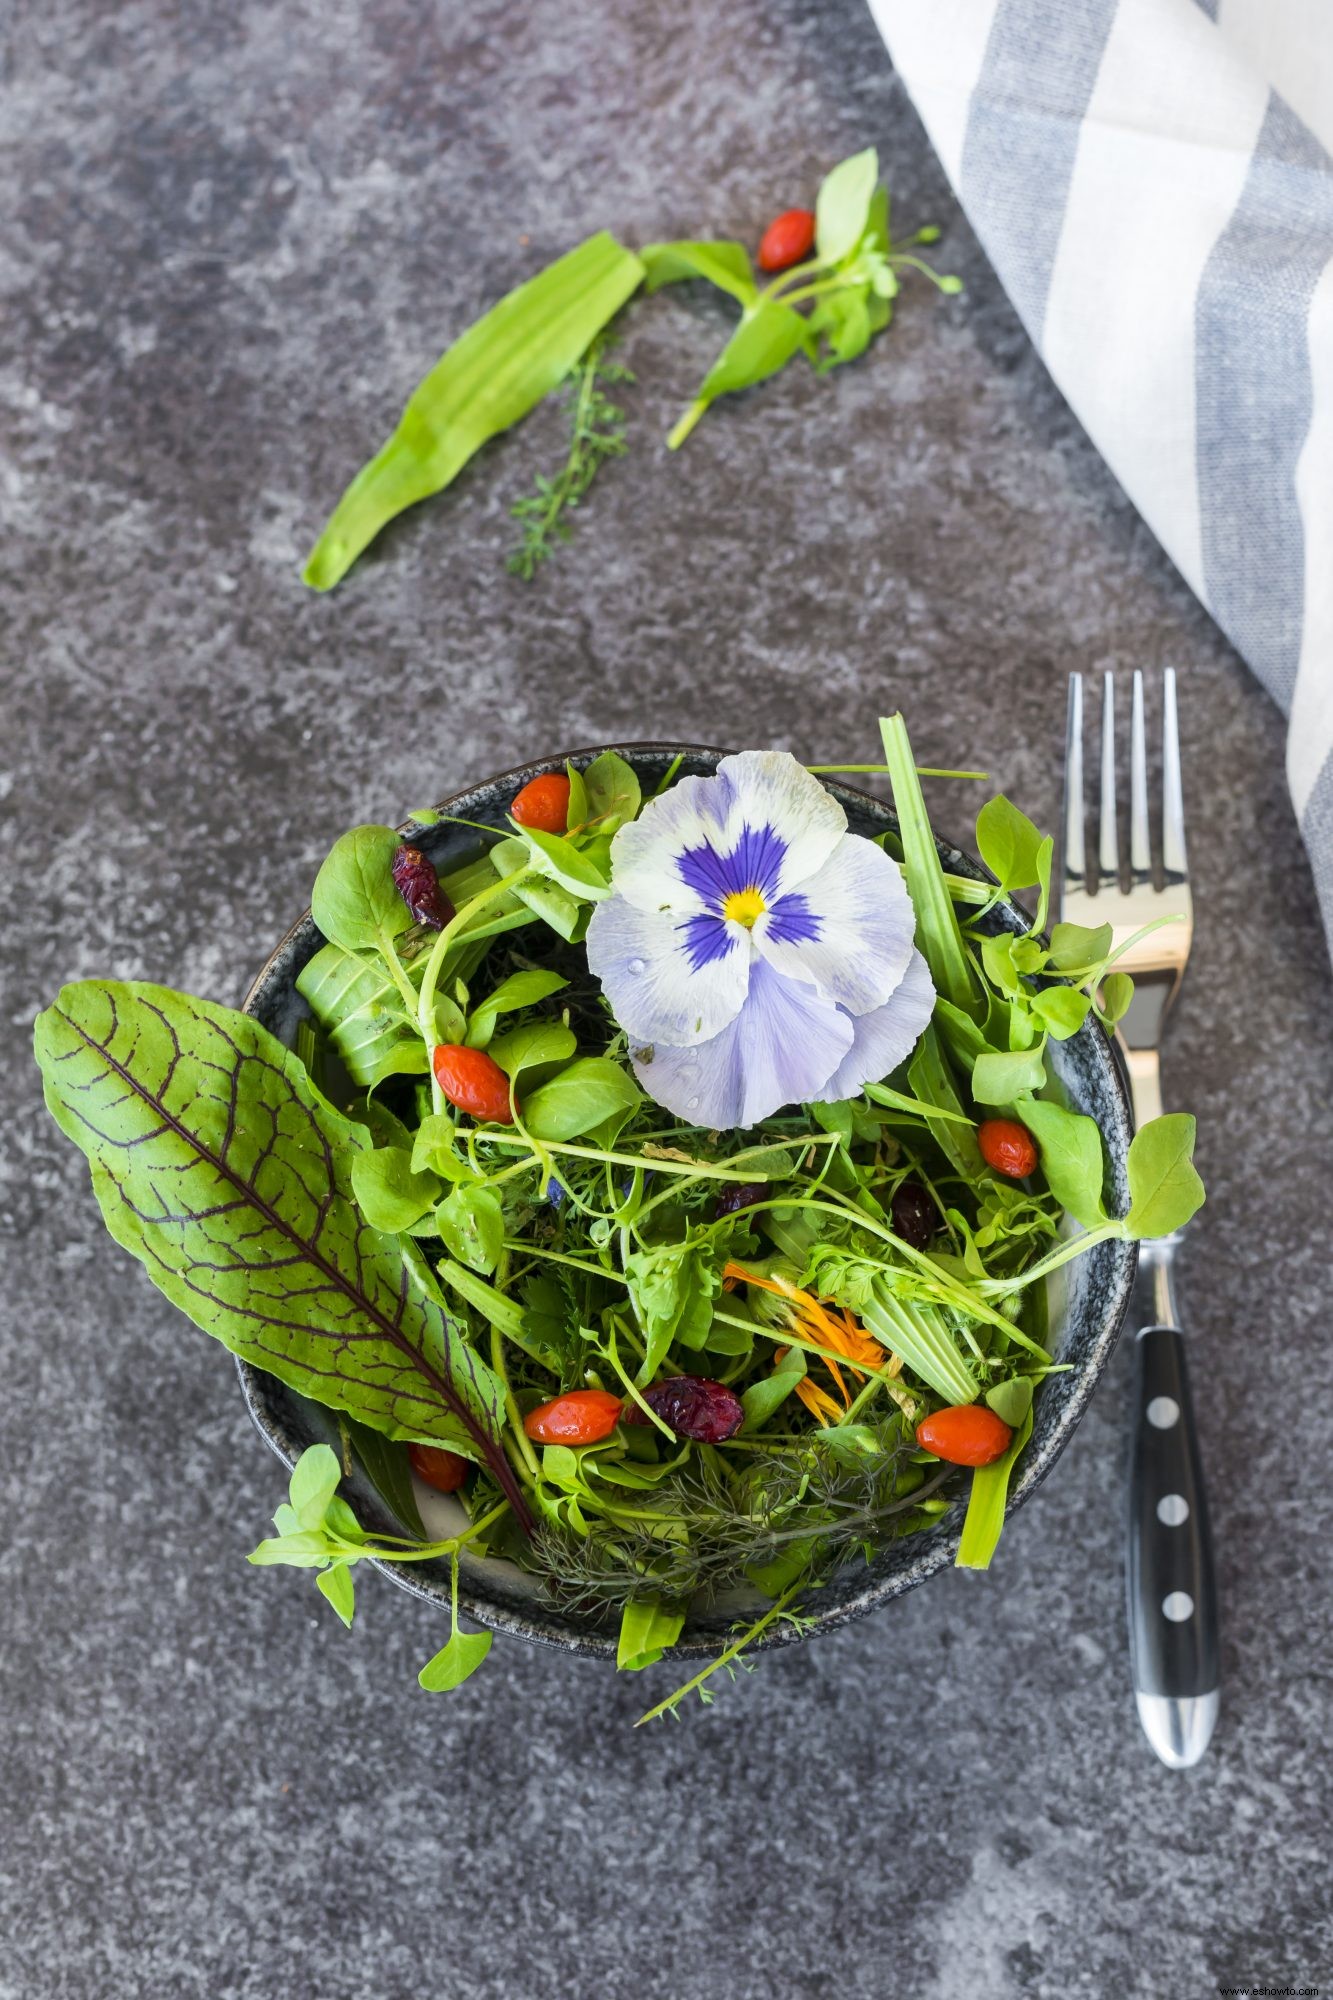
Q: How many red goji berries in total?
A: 7